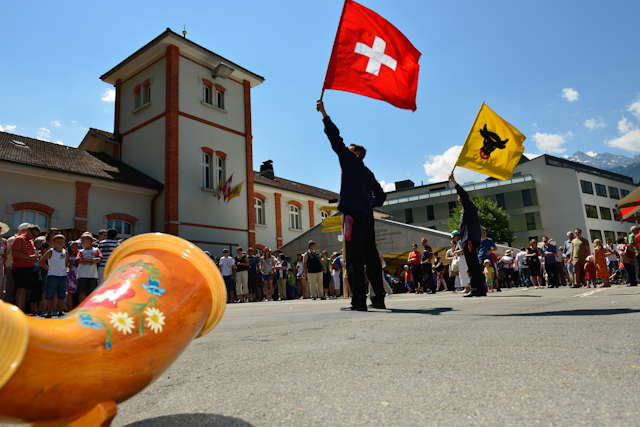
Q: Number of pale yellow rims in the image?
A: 2